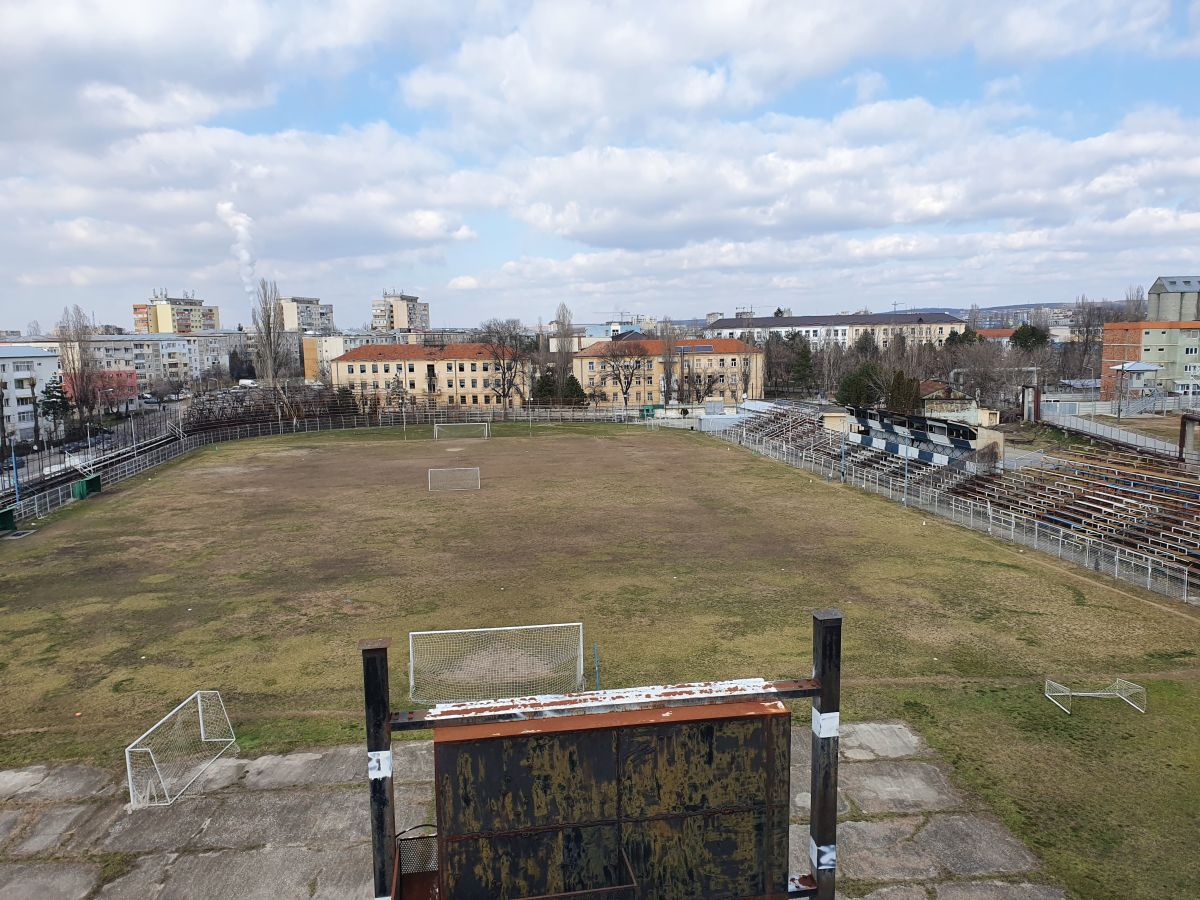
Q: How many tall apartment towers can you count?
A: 3